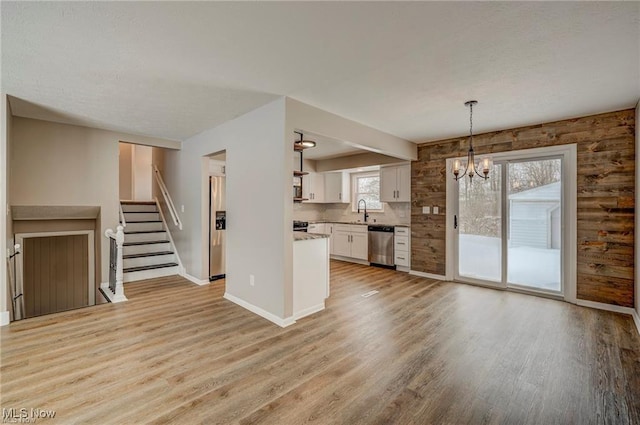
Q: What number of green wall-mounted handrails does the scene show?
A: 0